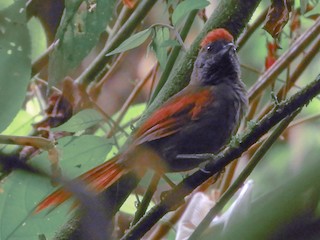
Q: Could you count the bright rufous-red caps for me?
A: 1